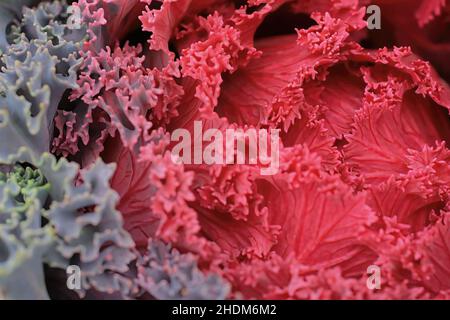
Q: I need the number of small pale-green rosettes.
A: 1